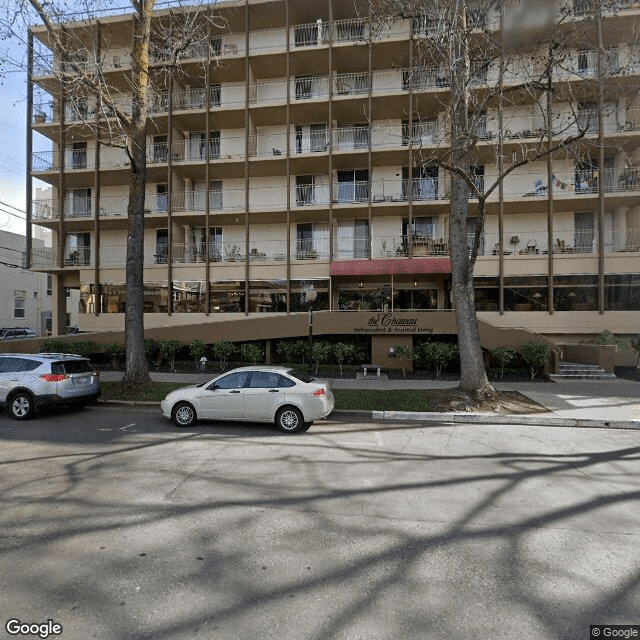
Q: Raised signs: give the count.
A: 1